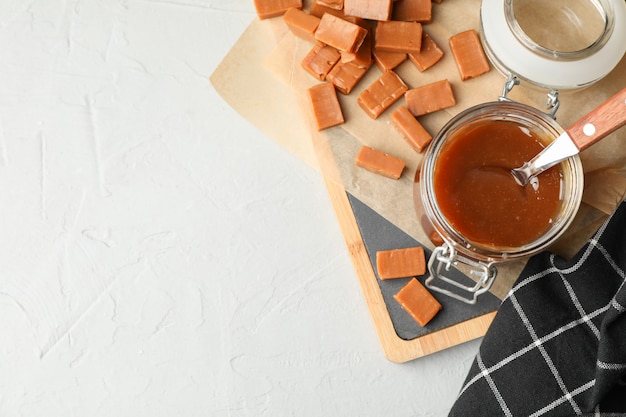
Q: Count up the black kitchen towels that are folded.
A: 1